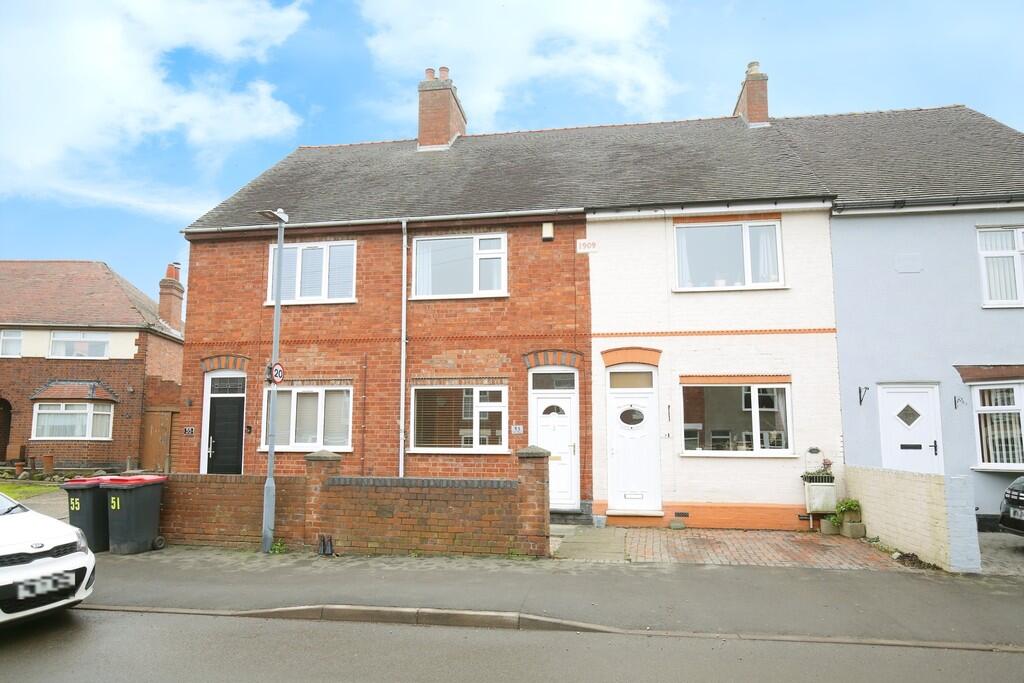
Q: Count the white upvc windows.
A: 11